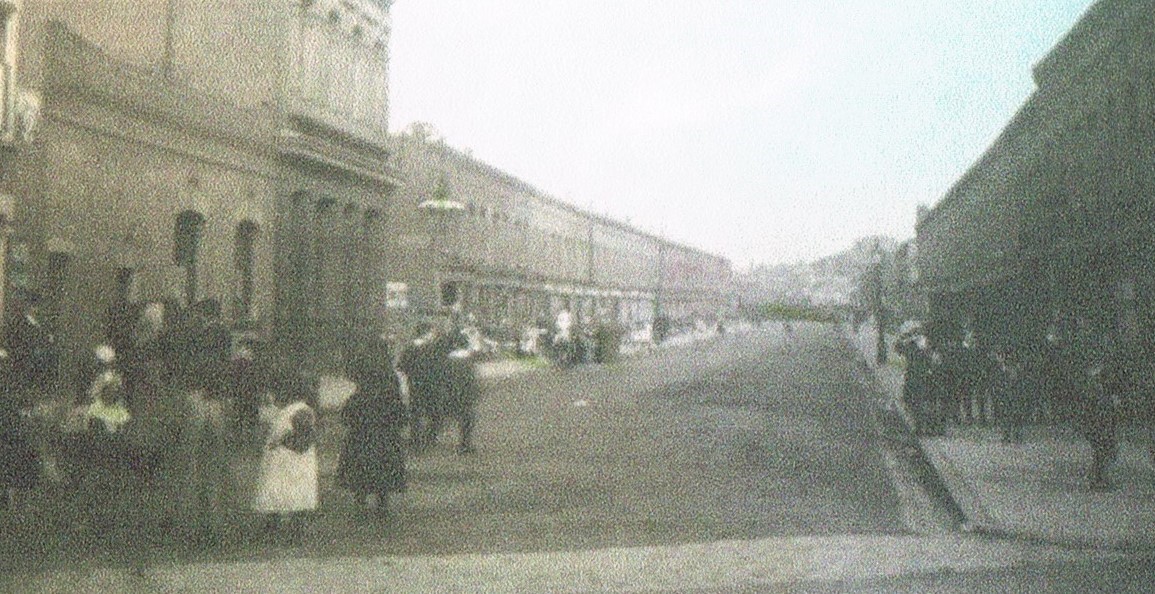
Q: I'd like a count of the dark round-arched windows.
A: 2